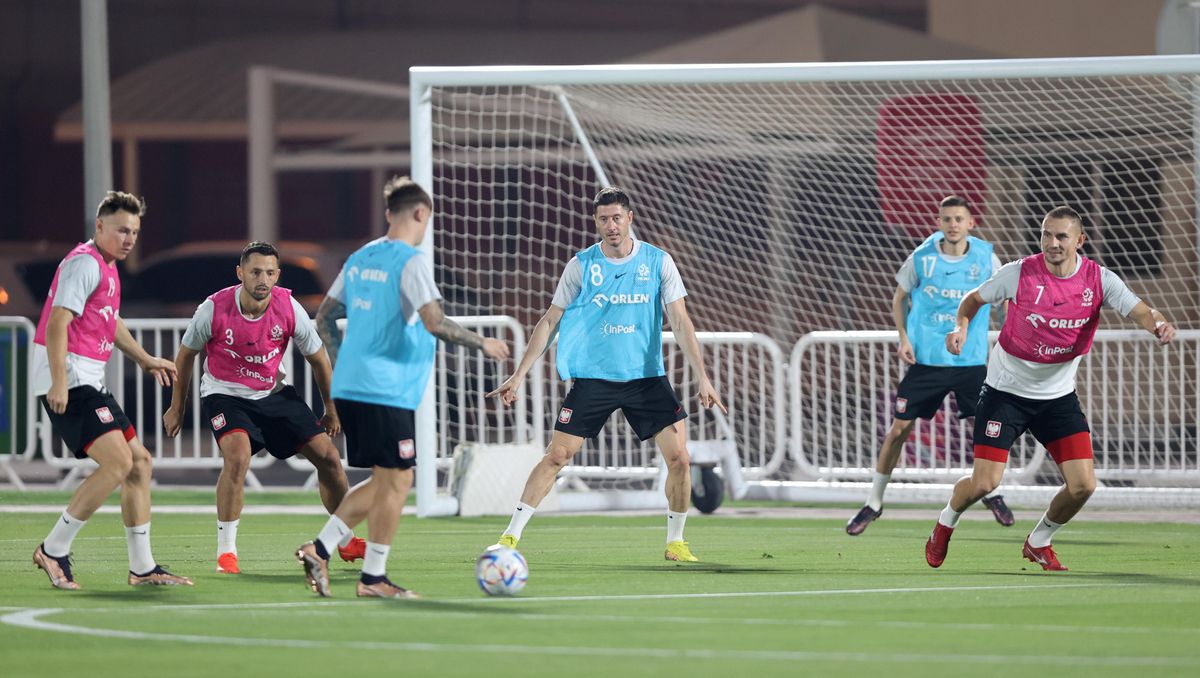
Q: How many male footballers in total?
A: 6